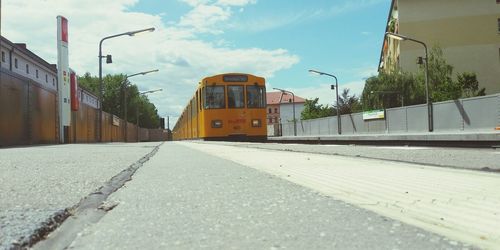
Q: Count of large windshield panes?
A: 3